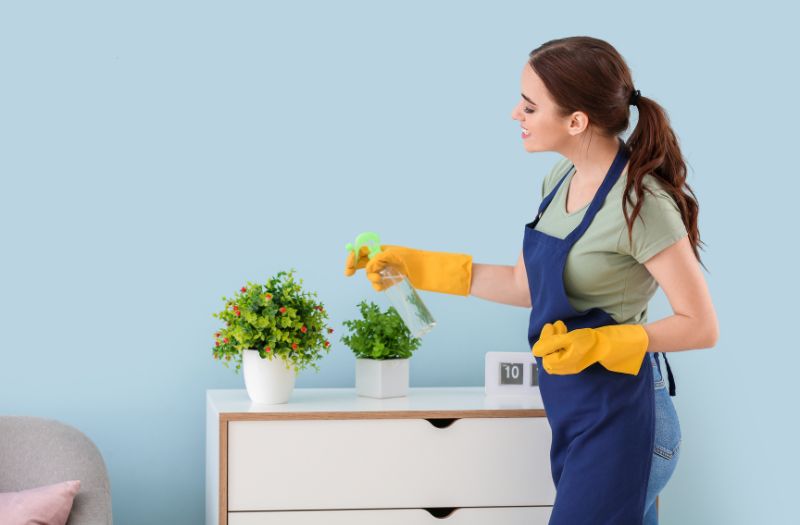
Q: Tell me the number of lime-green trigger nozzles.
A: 1